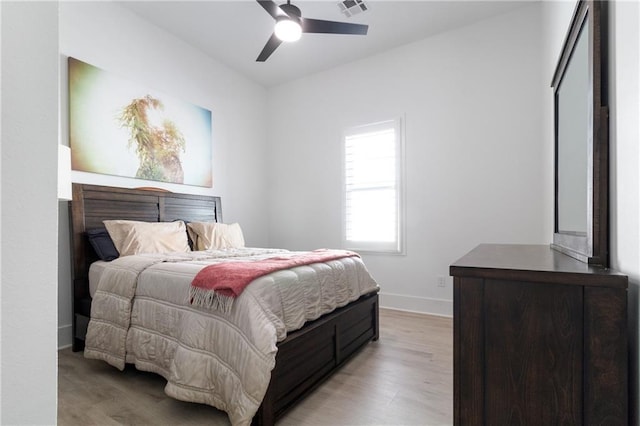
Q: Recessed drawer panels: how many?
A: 2